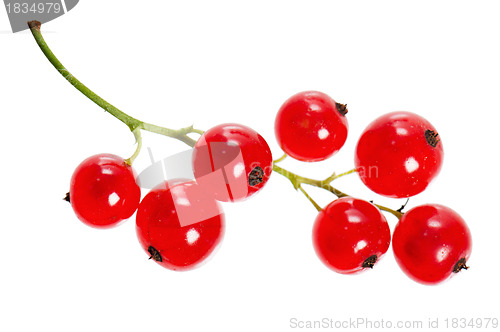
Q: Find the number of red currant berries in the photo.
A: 7